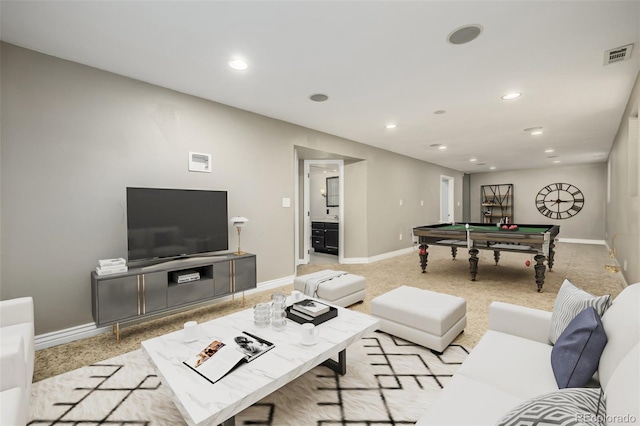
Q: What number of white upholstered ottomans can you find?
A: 2